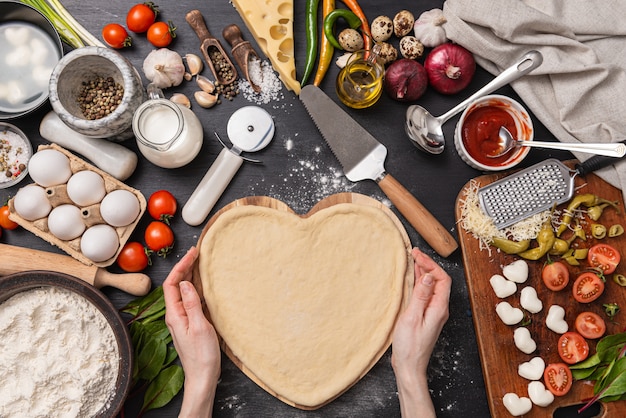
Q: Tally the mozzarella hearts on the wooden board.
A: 9